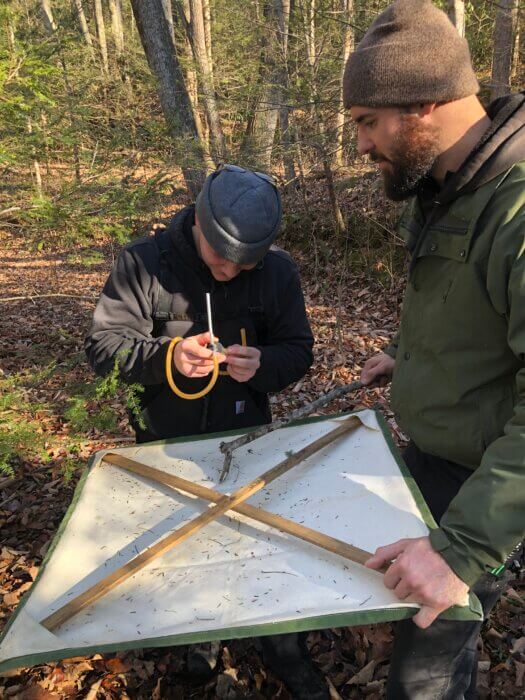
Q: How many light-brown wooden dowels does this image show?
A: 2